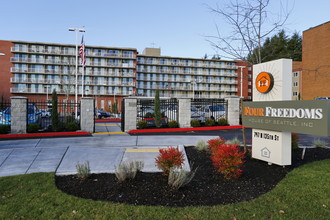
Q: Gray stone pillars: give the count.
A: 5